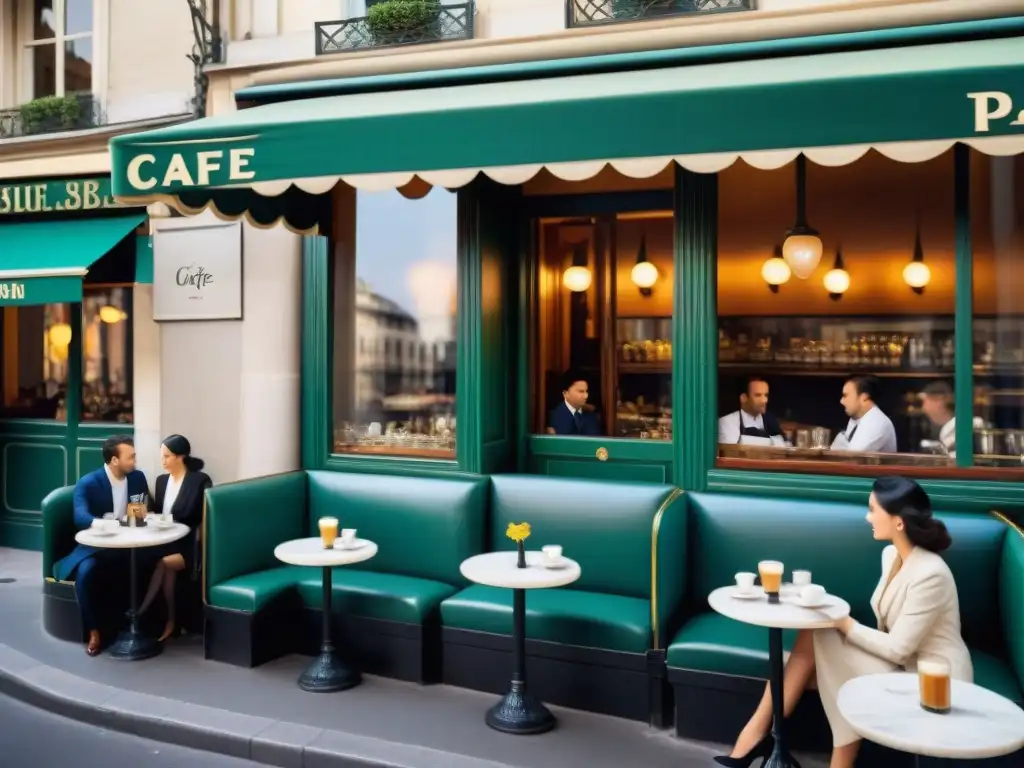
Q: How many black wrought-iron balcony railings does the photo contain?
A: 3